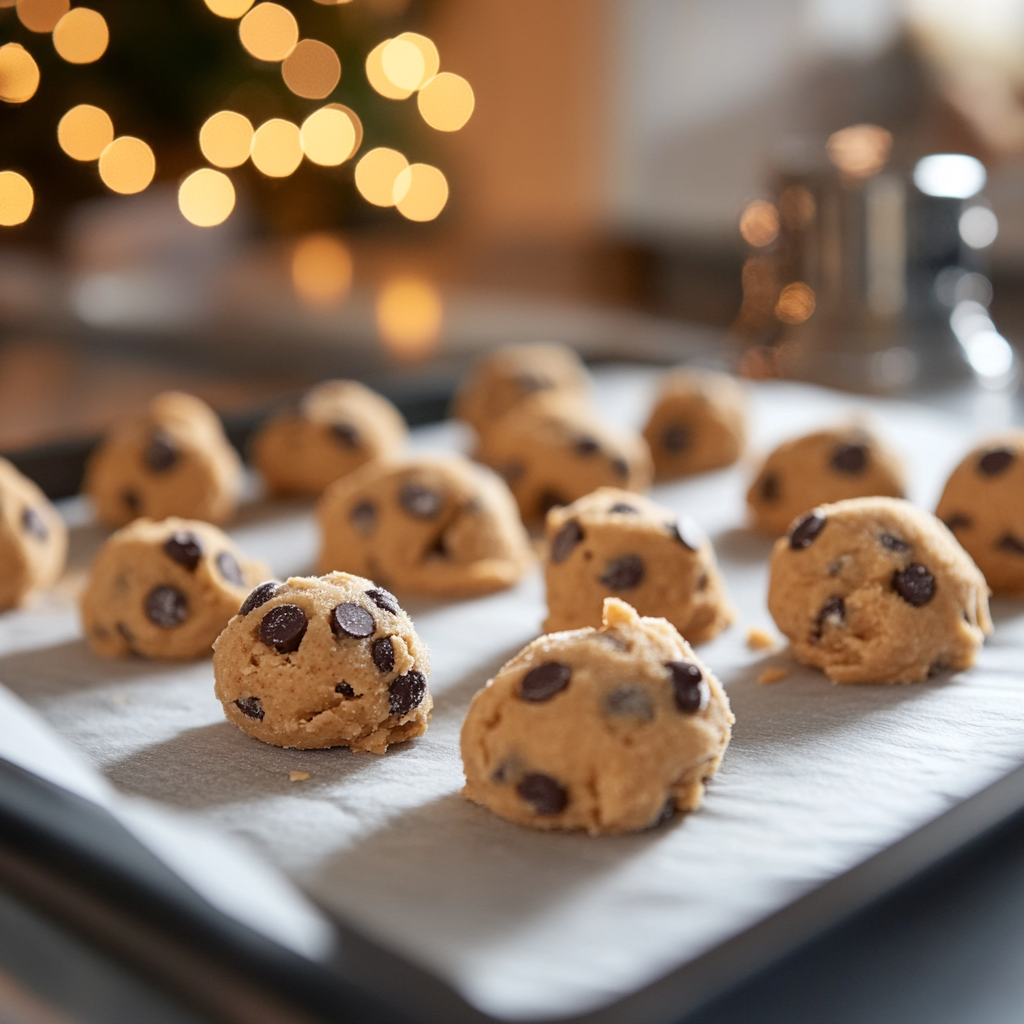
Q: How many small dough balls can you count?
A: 14